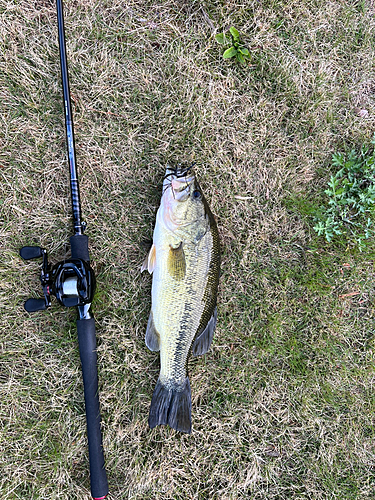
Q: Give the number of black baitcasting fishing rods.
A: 1